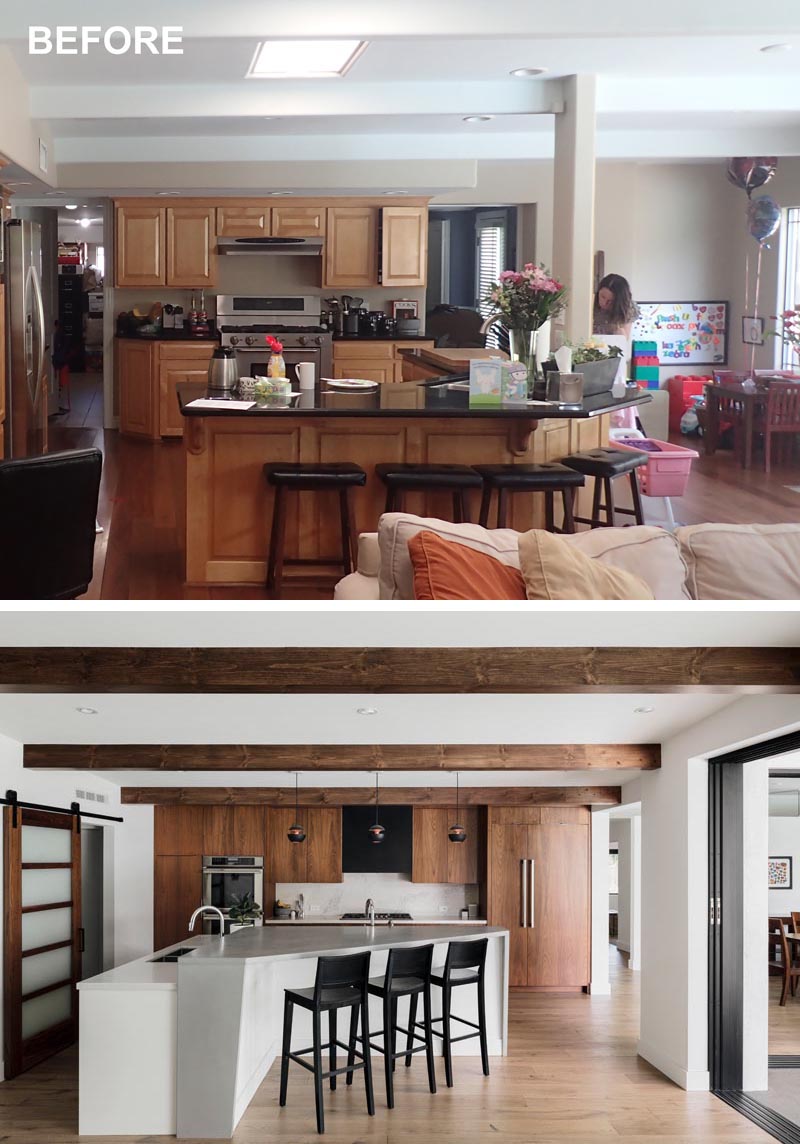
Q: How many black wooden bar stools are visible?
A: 3